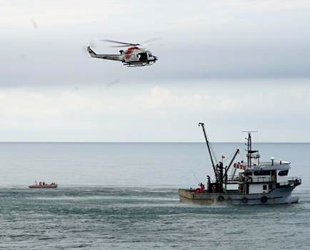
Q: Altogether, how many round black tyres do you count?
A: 3